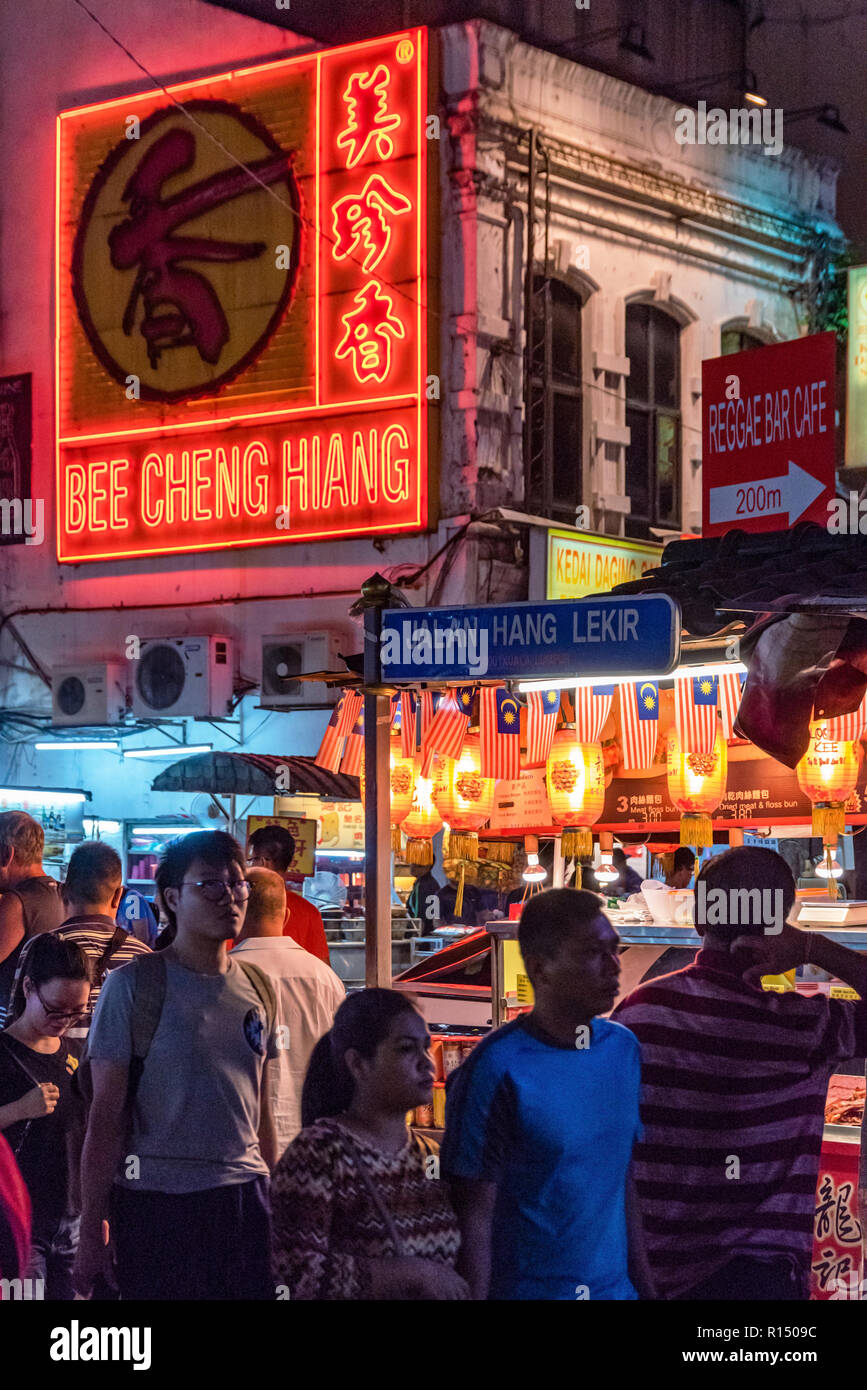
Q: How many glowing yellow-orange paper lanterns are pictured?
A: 6